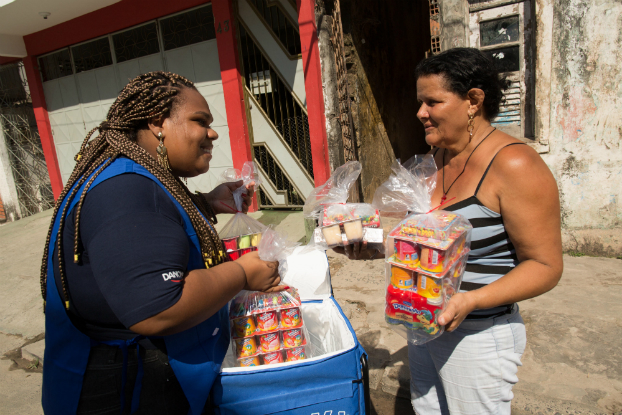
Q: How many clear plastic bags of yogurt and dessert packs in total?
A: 4